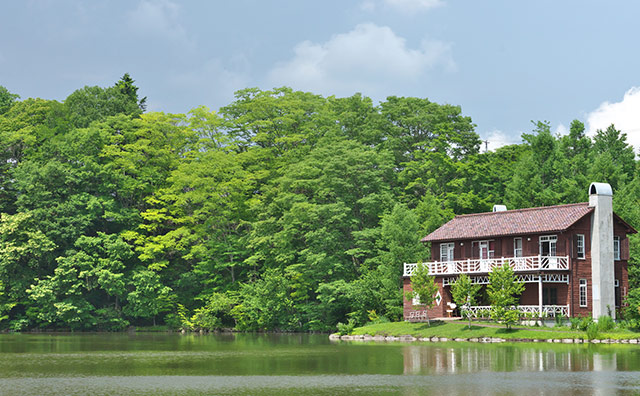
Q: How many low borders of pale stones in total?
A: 1